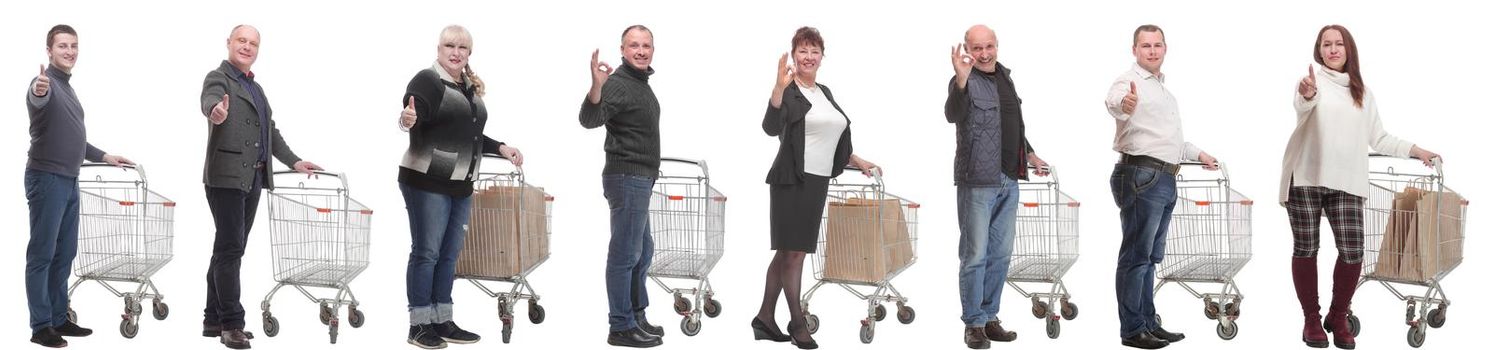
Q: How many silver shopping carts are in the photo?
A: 8